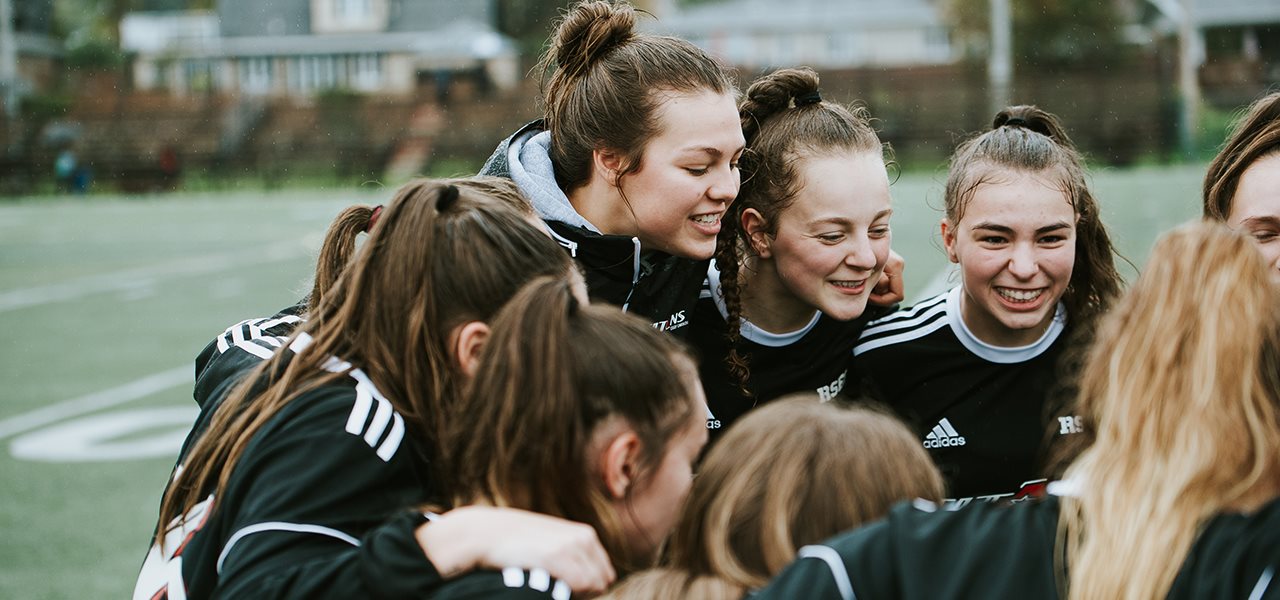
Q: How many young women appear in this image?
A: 9